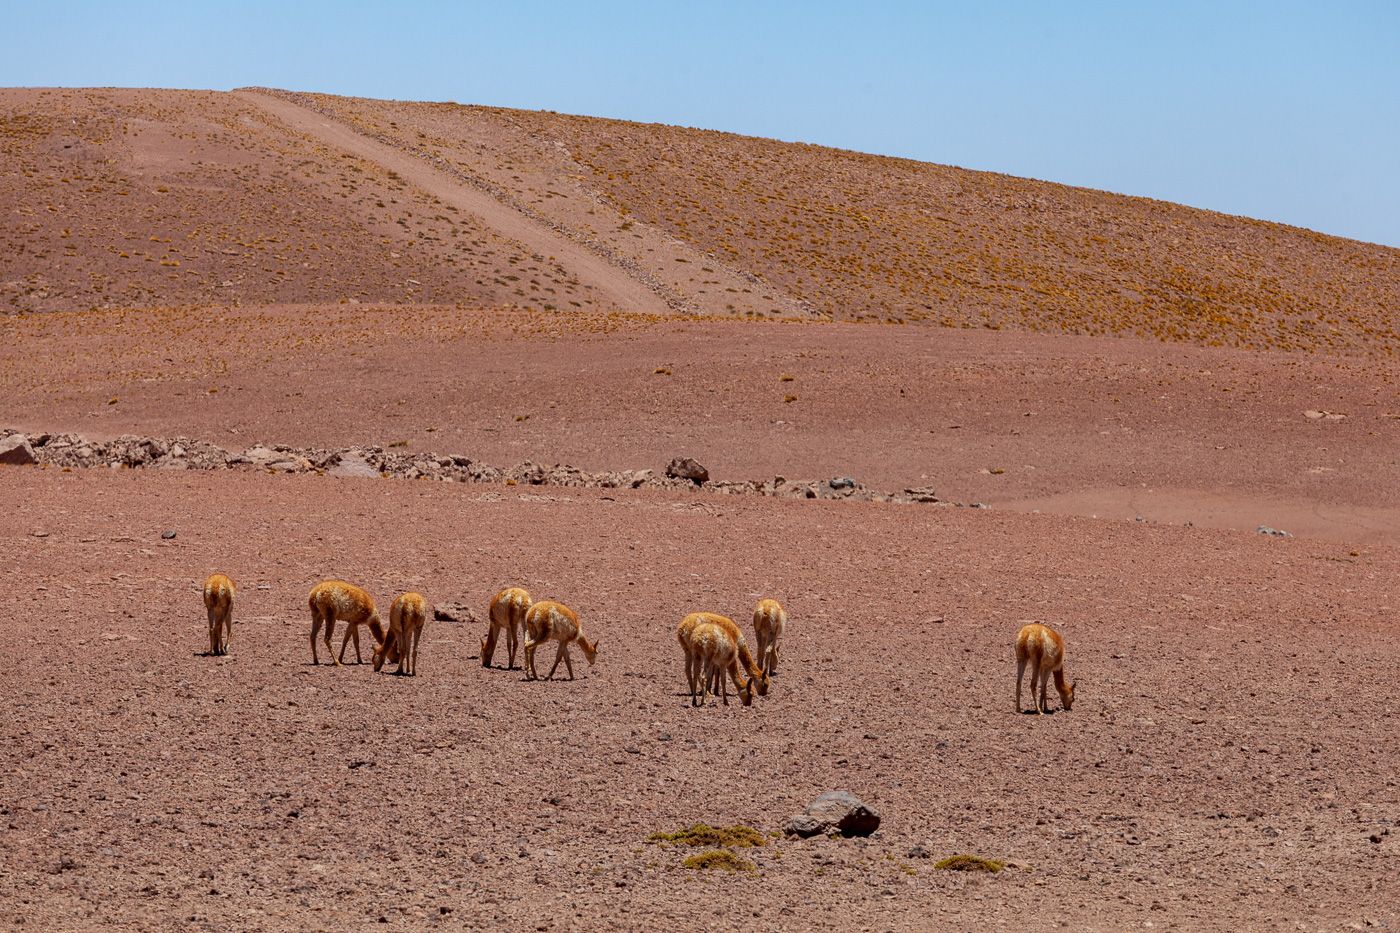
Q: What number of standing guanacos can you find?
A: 9